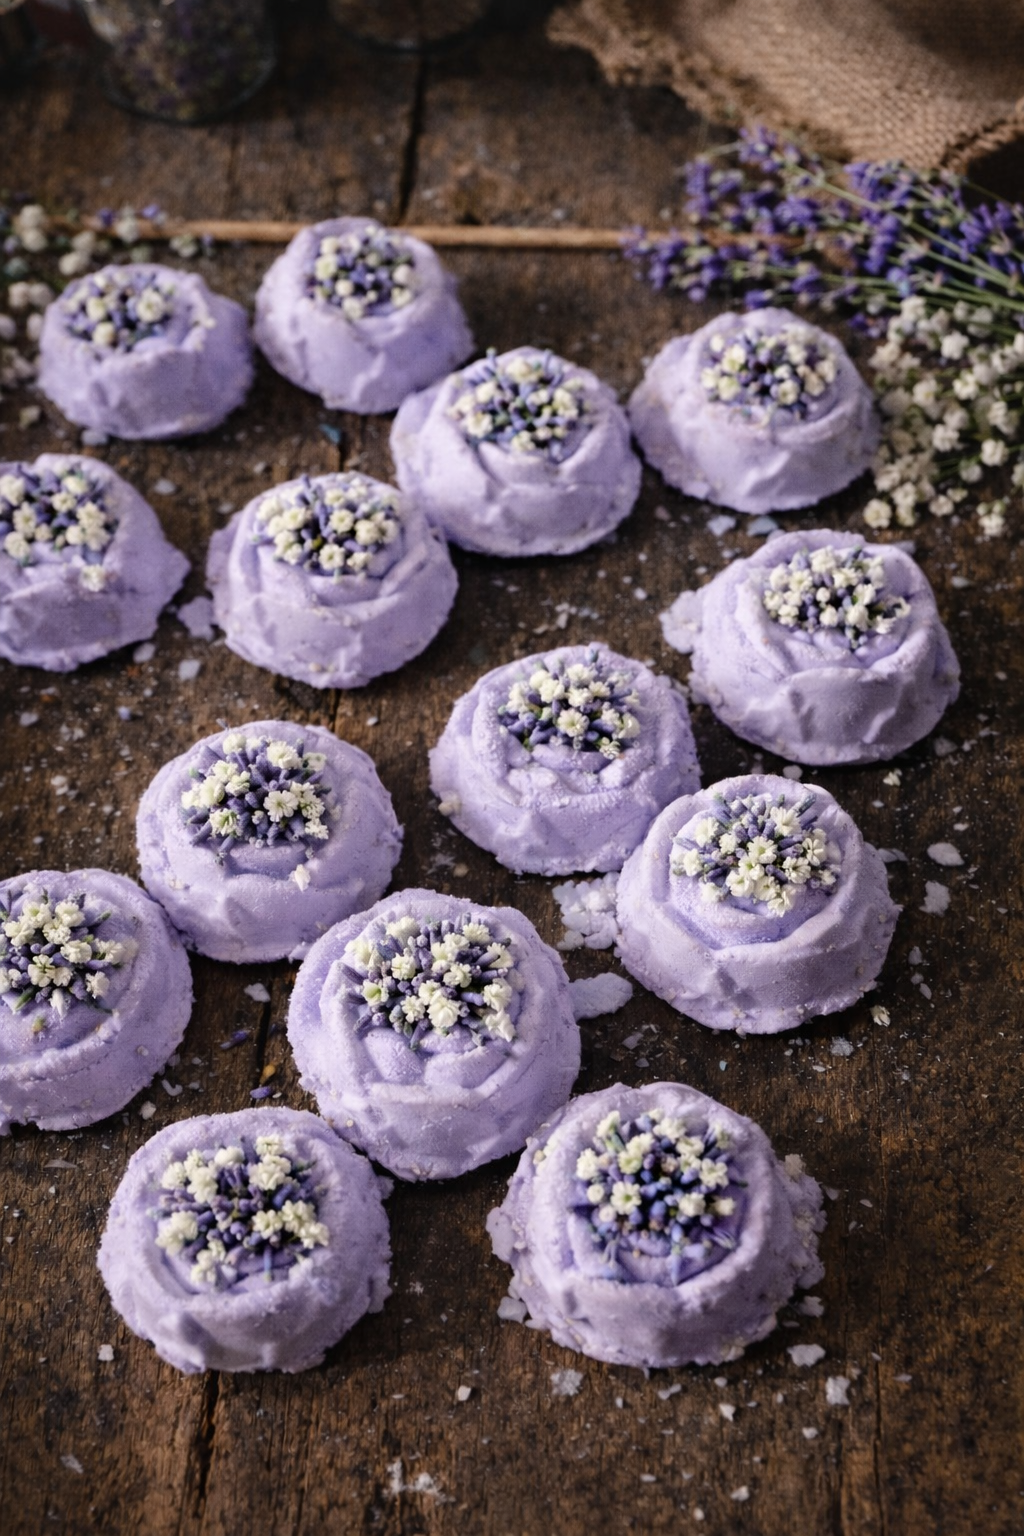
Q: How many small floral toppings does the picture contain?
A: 14